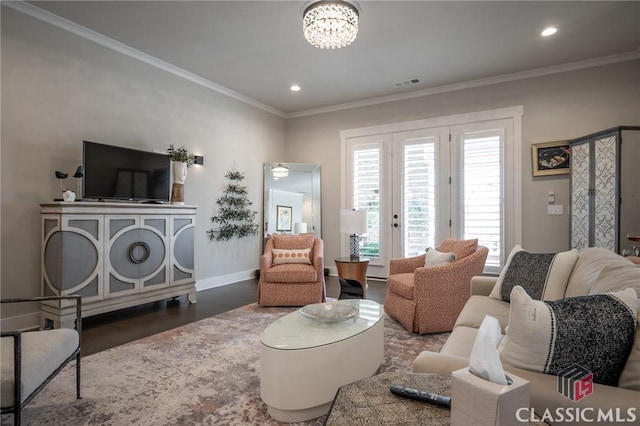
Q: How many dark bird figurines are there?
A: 2